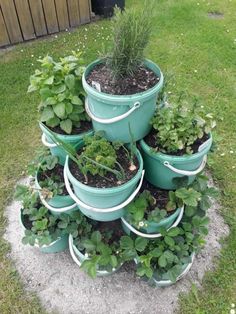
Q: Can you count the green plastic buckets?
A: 9